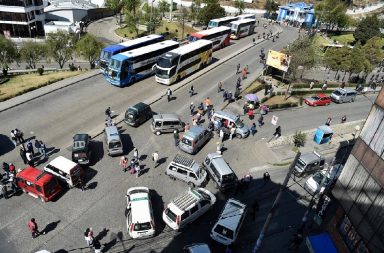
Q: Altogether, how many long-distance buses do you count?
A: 7